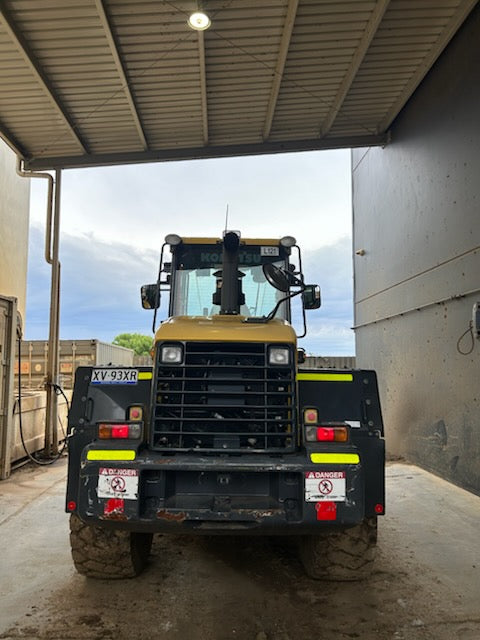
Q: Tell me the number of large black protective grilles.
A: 1